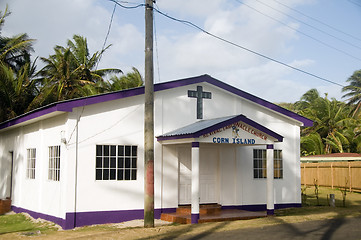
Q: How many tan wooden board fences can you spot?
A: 1